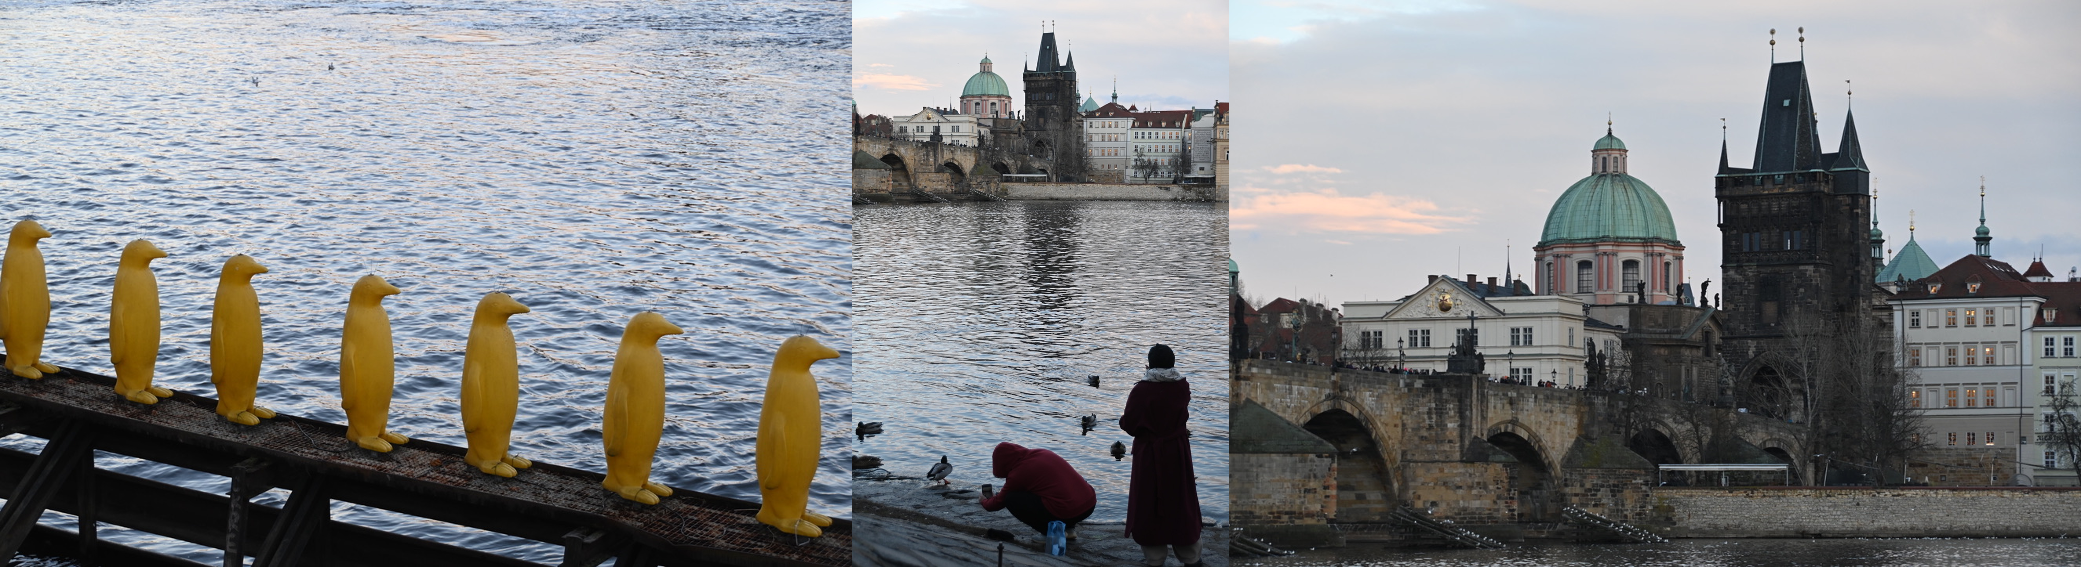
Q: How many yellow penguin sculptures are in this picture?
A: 7